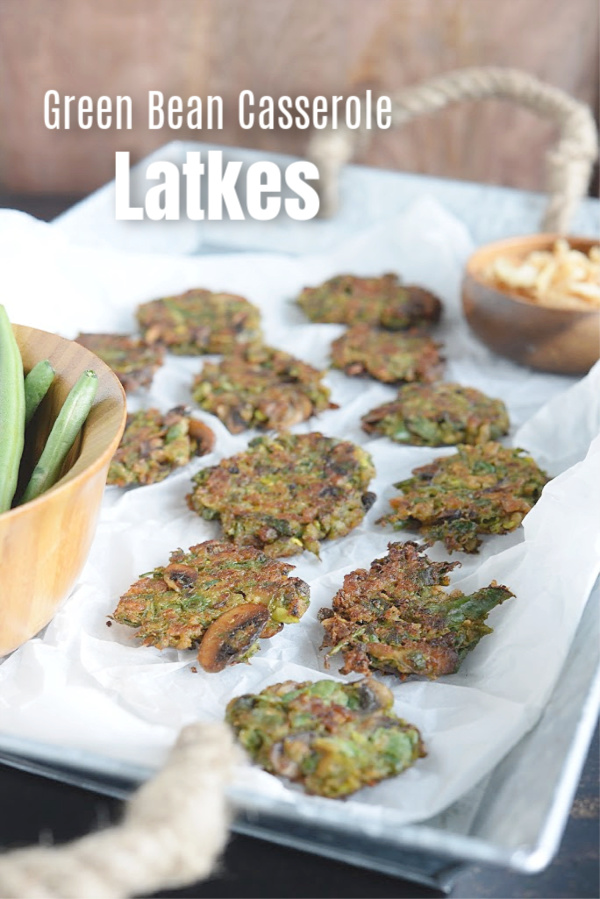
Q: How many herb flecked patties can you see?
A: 12